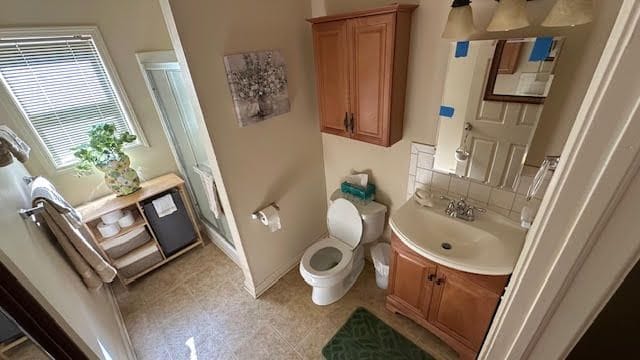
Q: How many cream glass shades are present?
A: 3